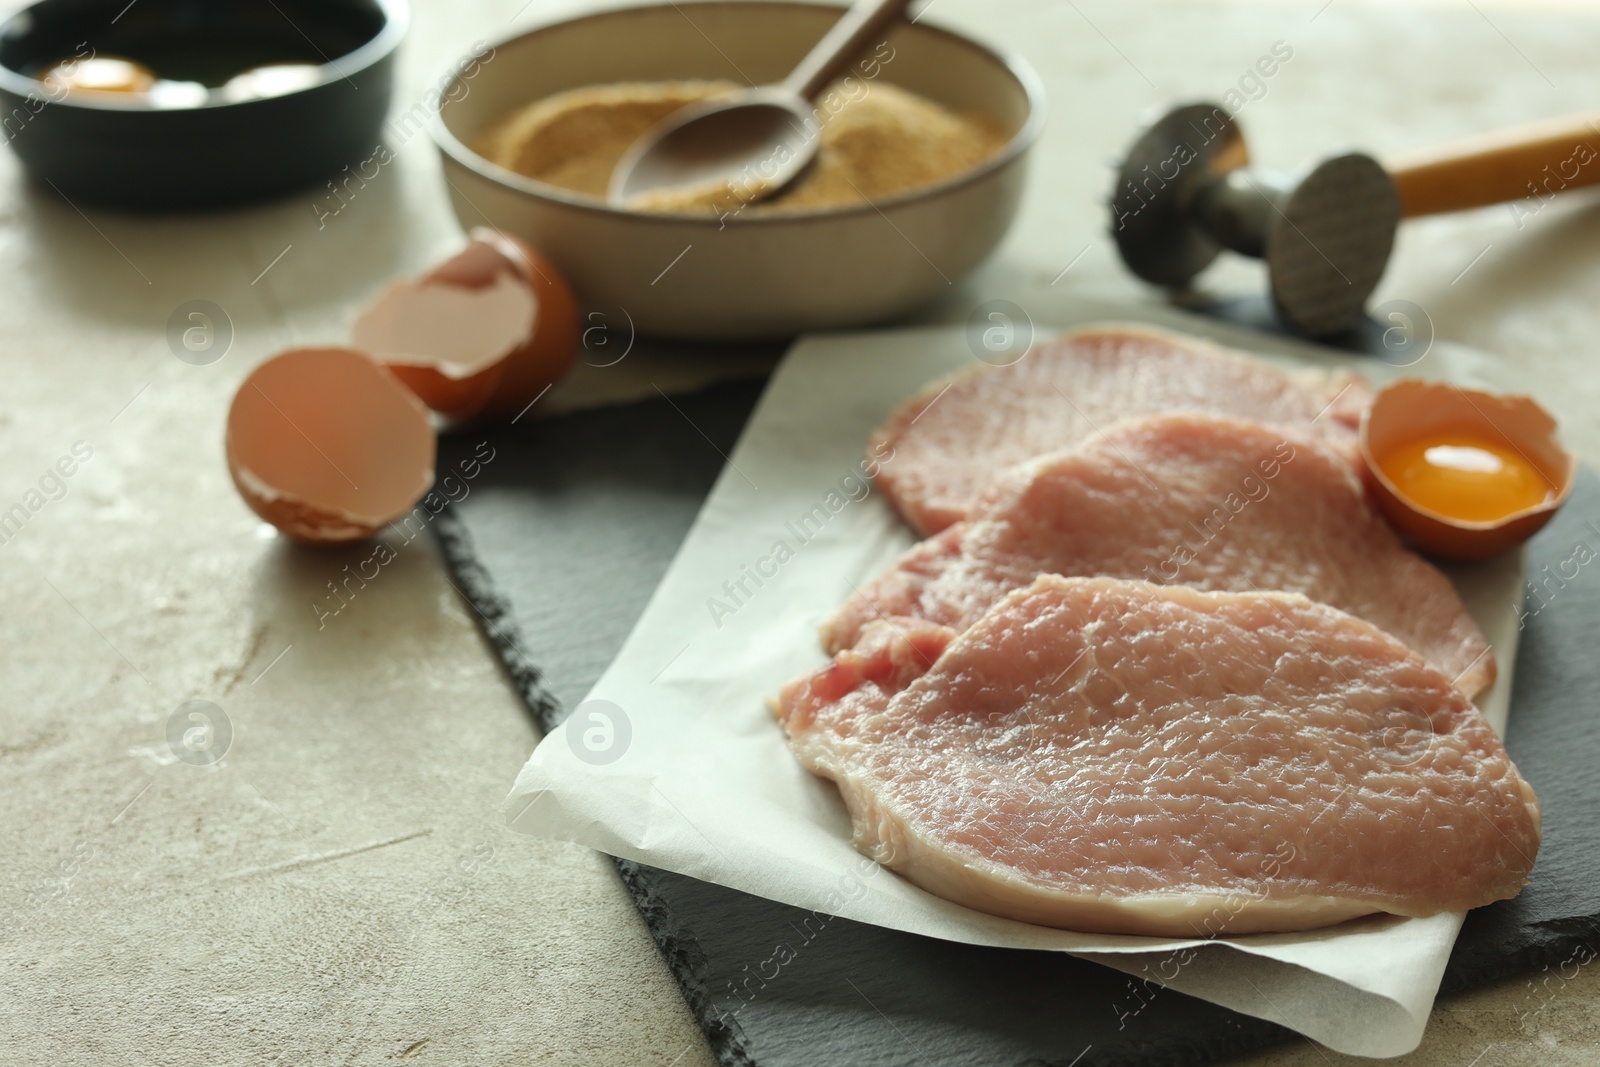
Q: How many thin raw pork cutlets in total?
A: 3